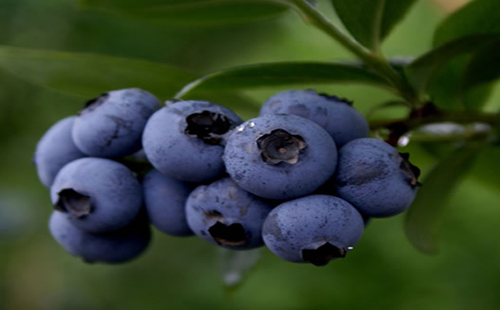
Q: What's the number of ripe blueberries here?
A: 11